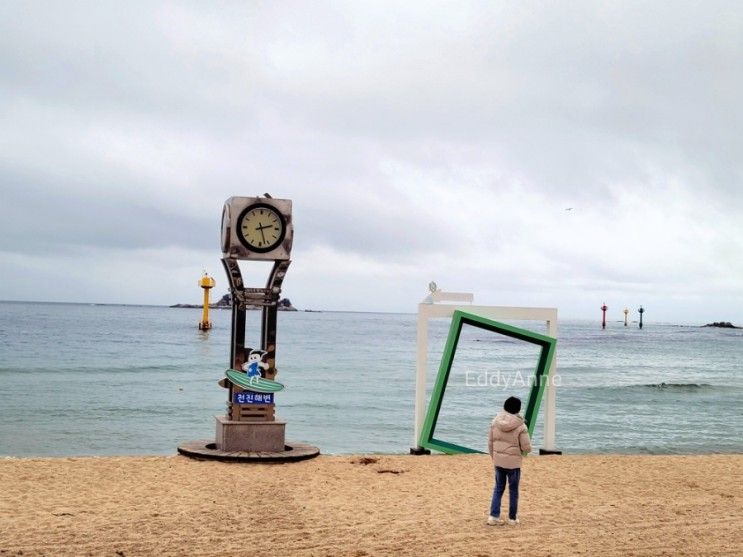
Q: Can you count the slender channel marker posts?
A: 4